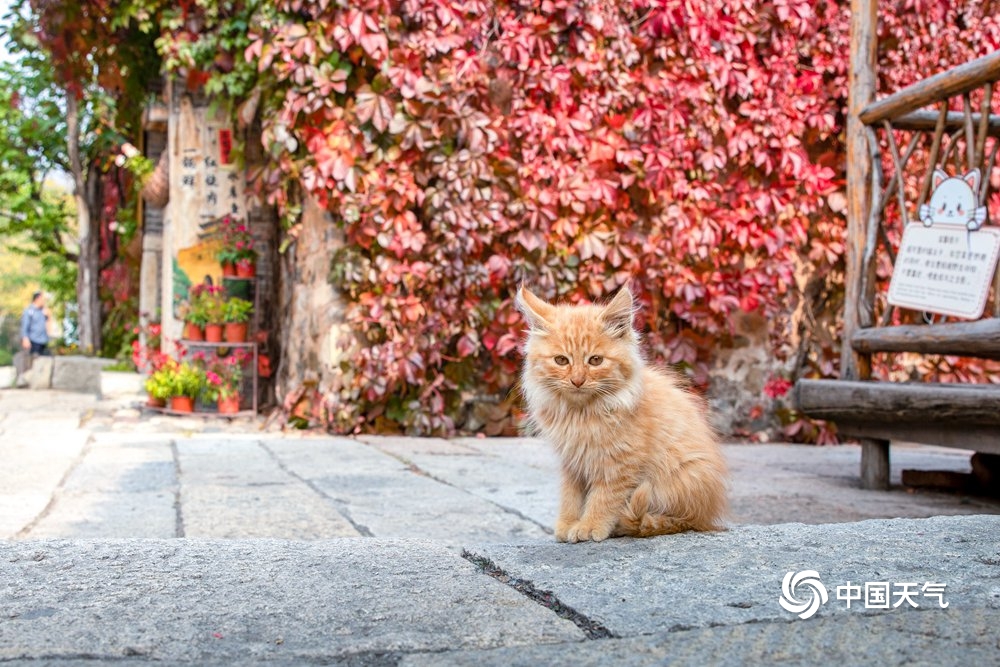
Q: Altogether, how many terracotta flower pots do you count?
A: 8